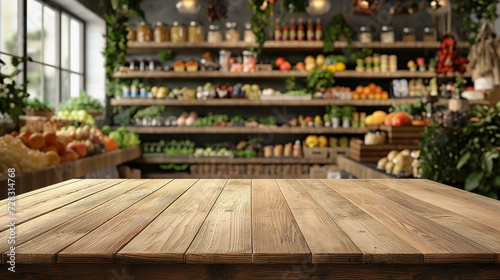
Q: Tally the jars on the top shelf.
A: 12